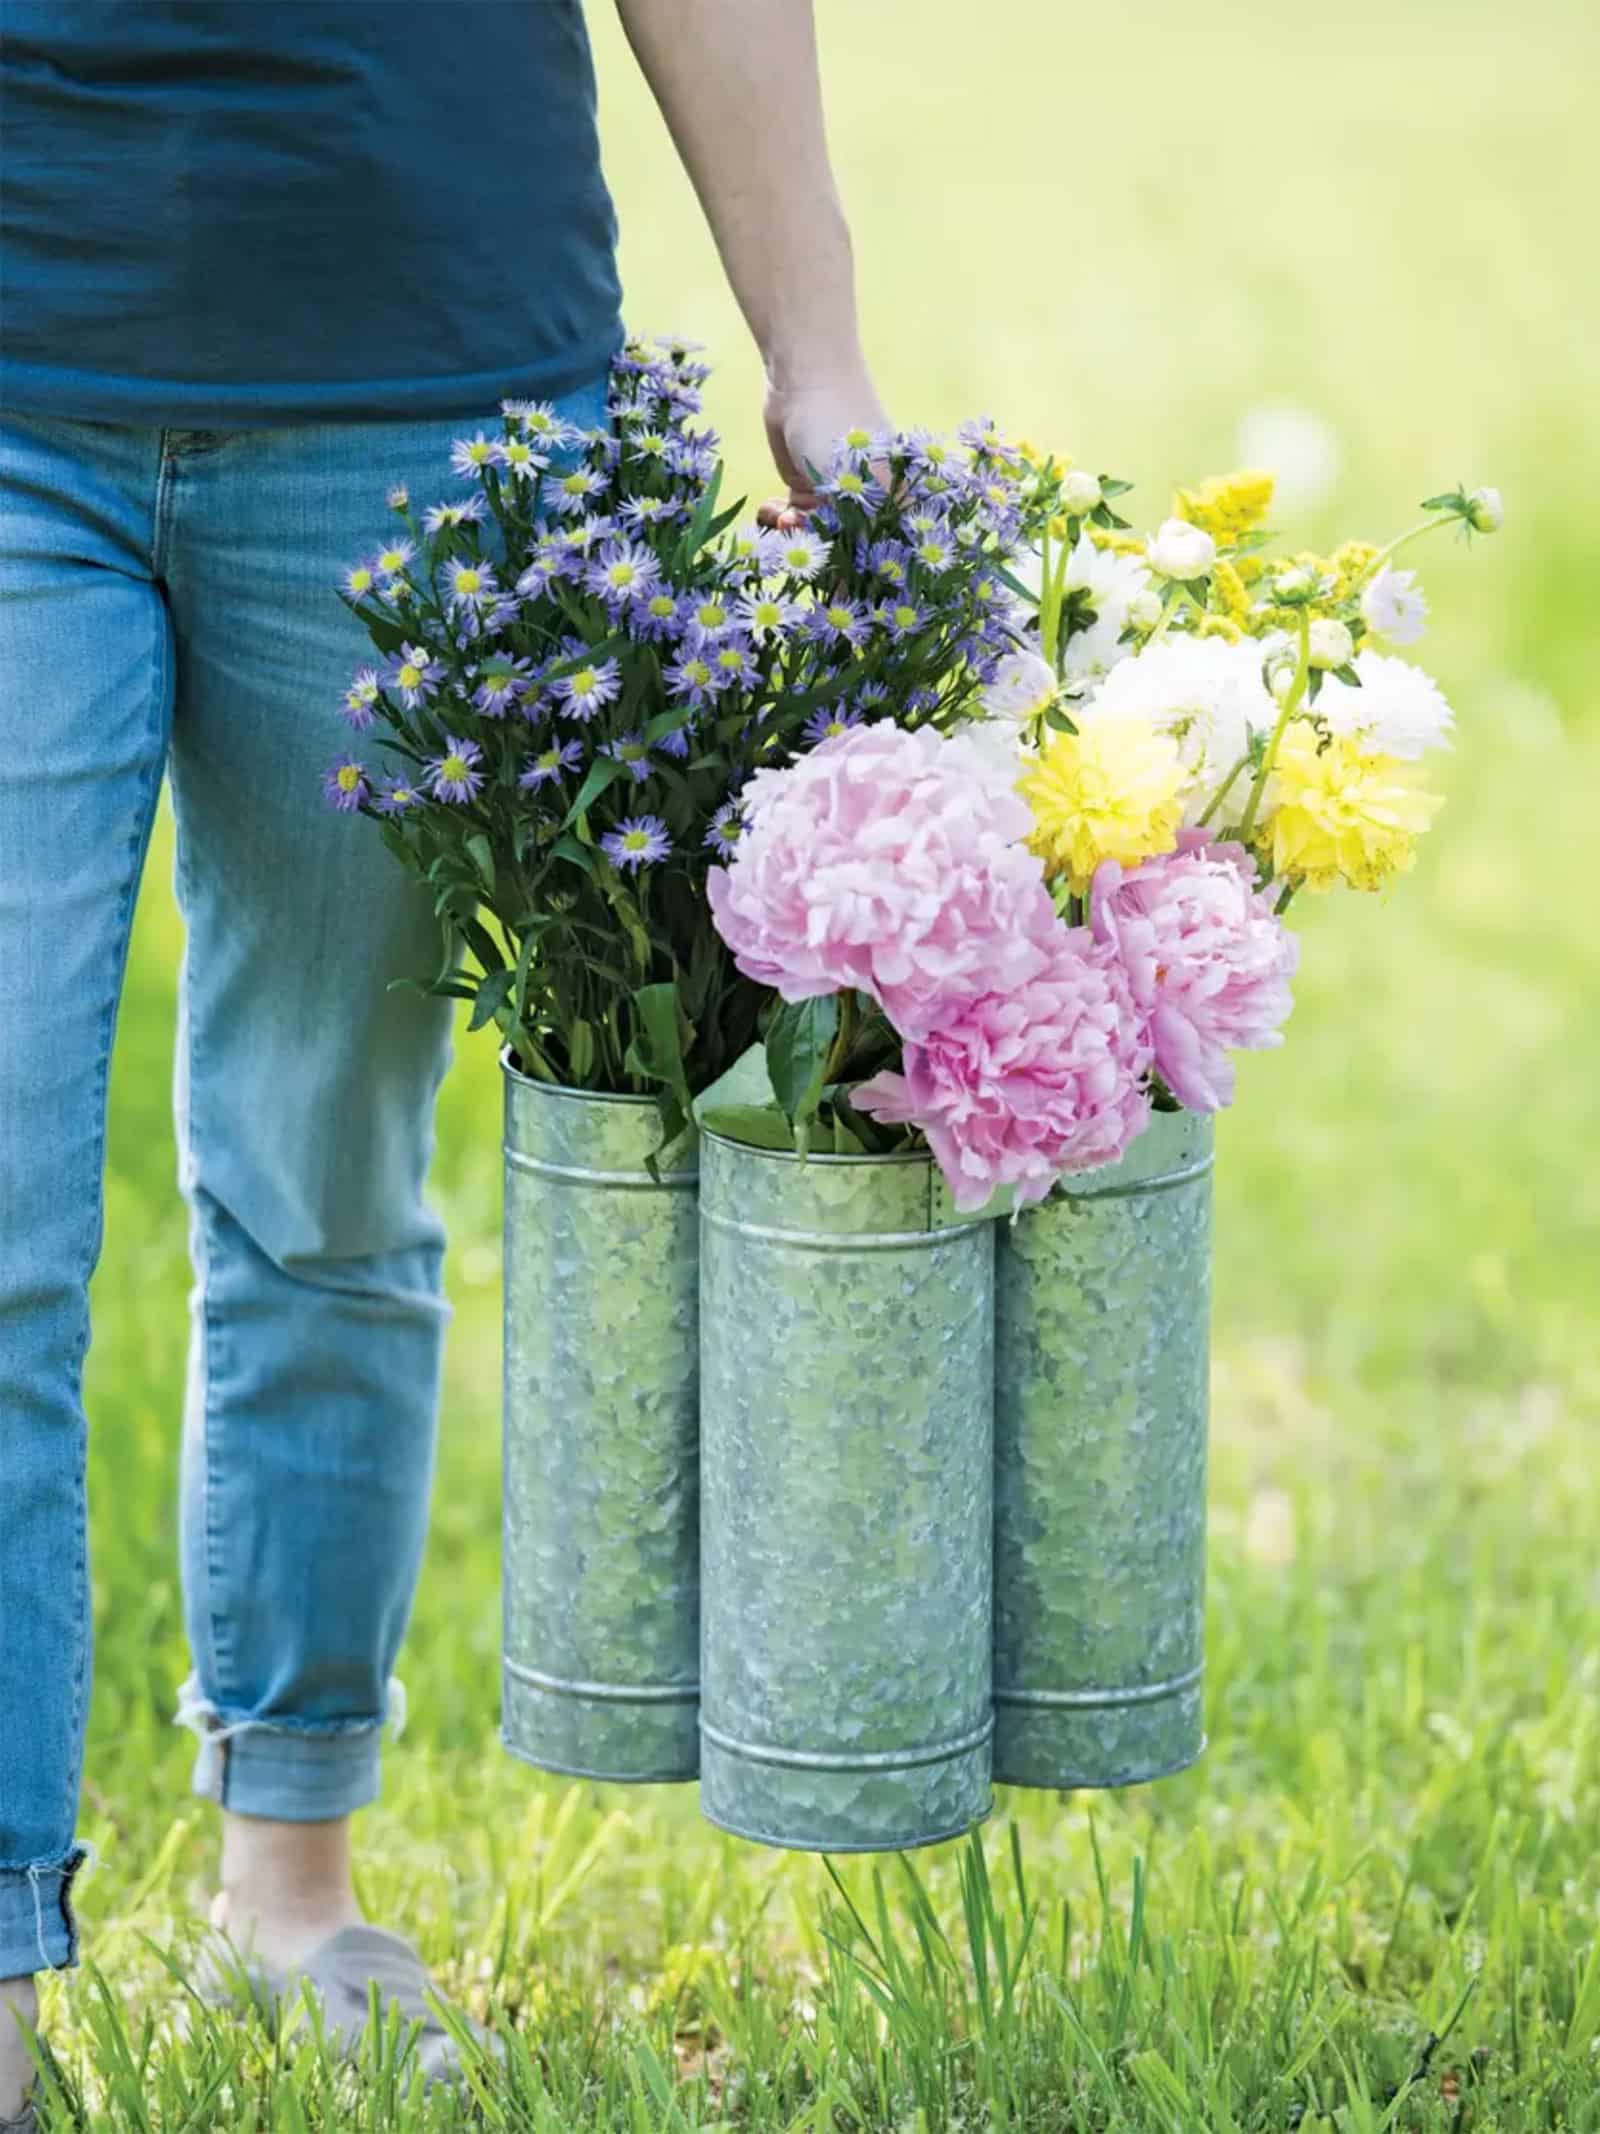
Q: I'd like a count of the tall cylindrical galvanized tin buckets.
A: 3